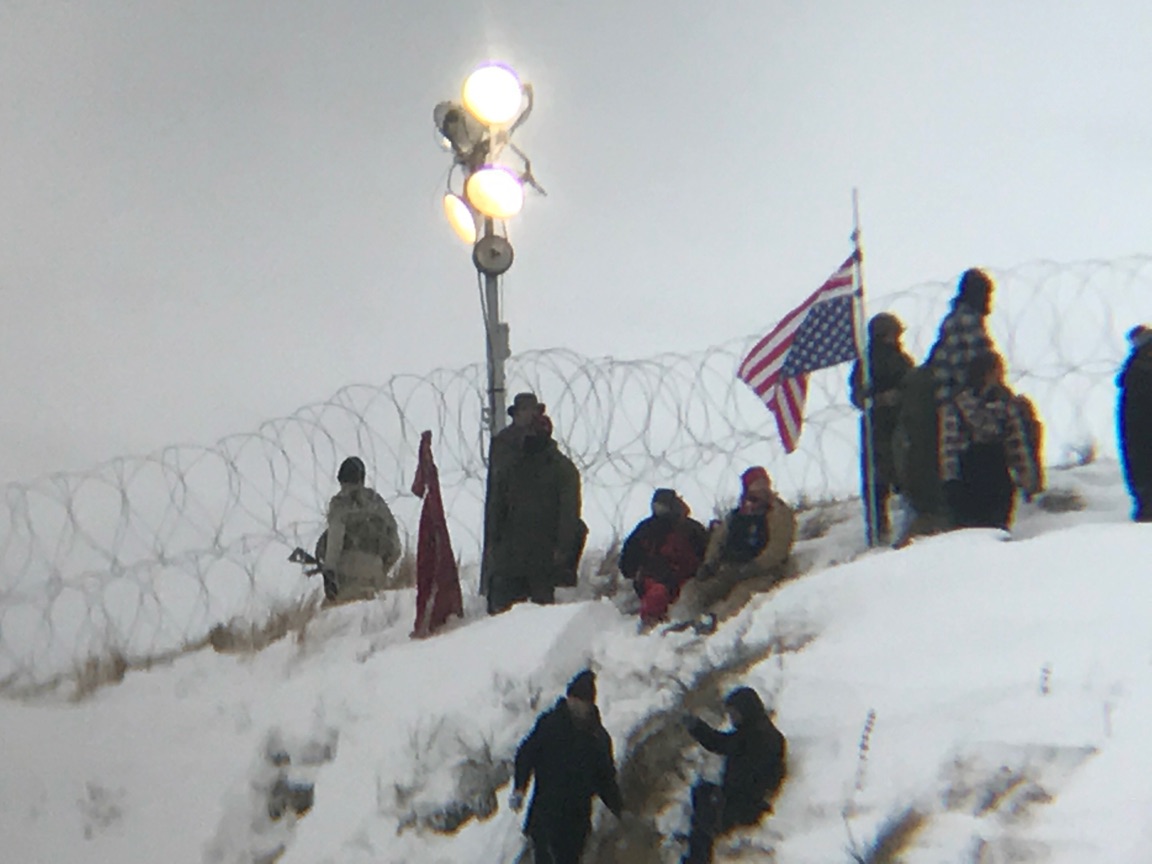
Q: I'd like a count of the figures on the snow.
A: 11